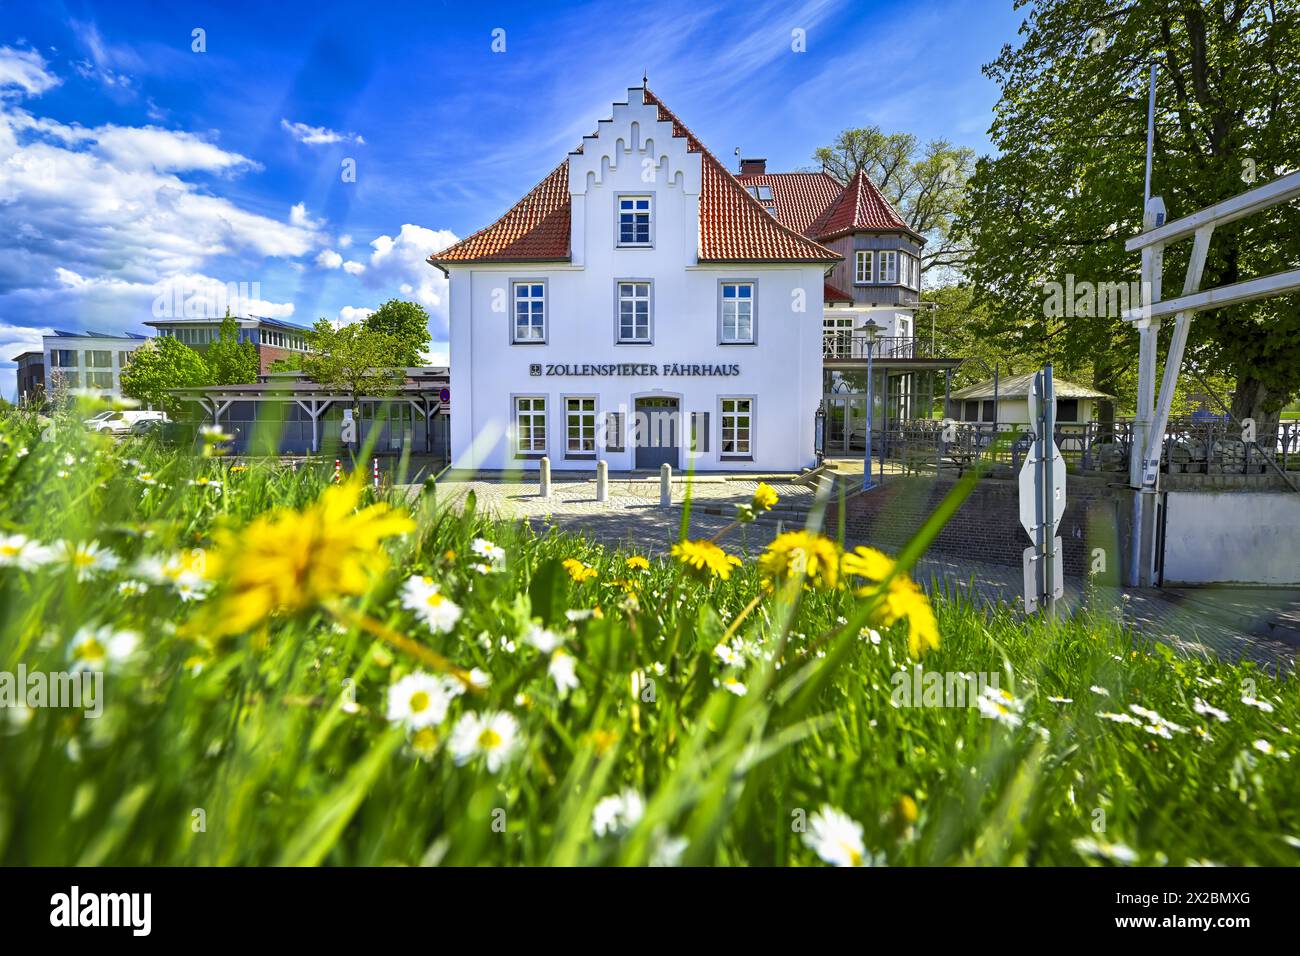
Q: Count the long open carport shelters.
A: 1